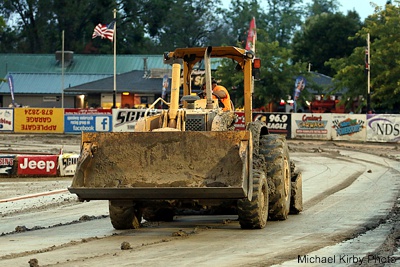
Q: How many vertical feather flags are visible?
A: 3